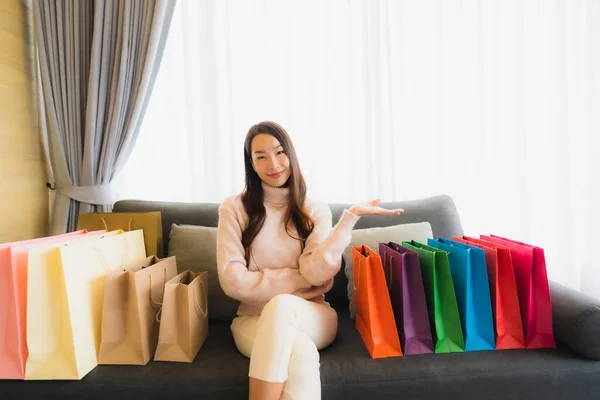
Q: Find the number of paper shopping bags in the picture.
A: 11